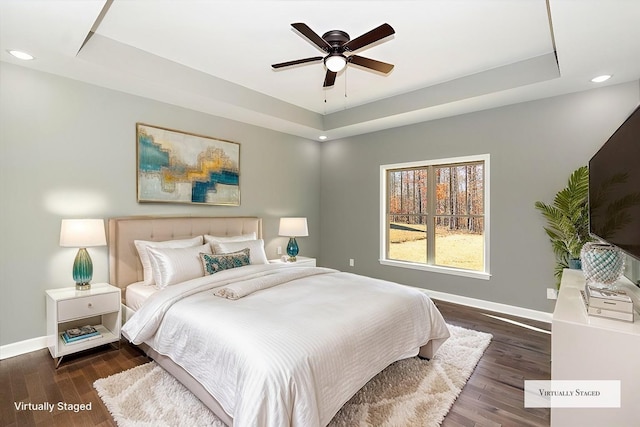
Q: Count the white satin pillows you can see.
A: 4